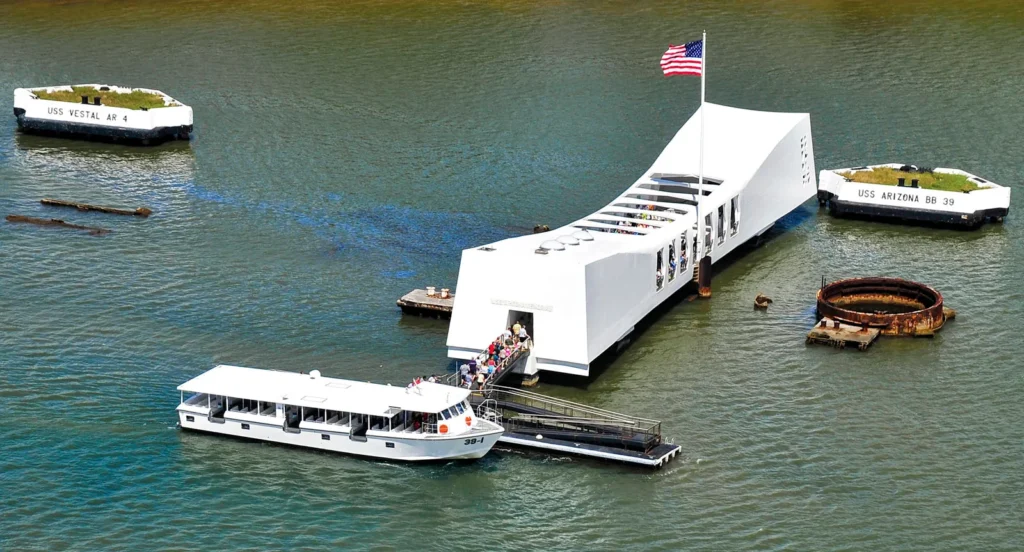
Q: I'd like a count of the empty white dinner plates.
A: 0